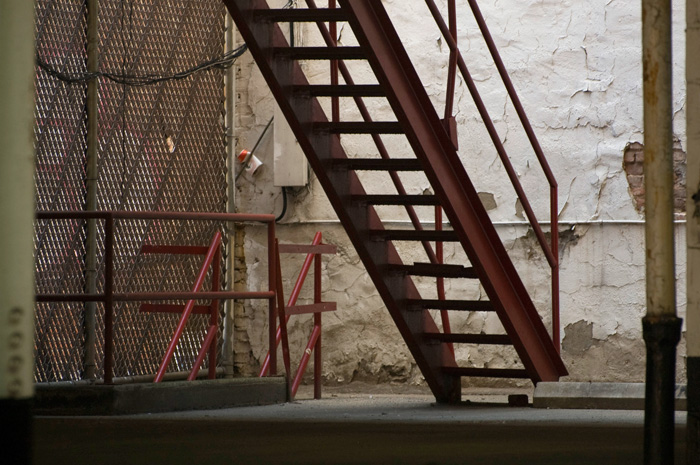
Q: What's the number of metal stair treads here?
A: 11